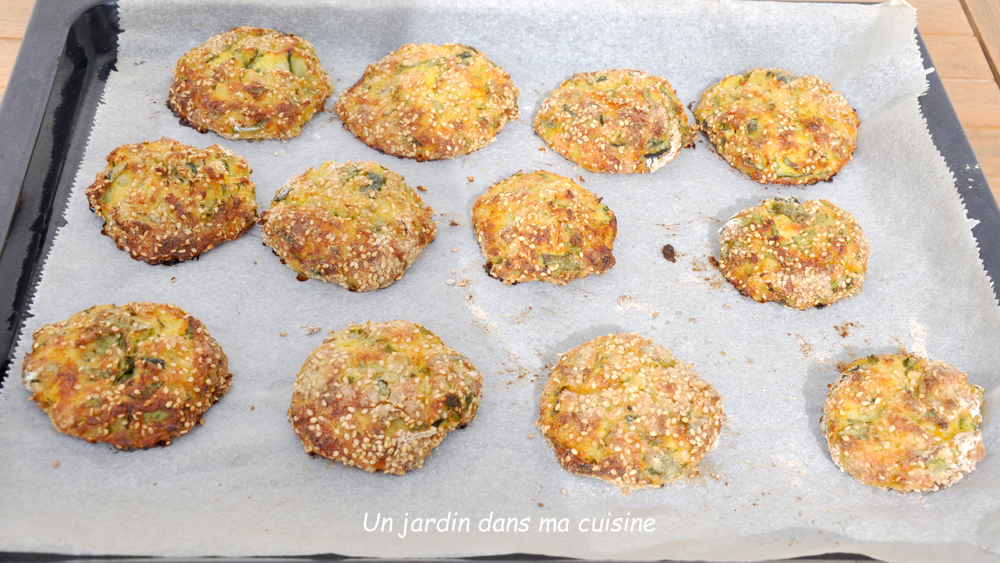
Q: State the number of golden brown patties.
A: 12